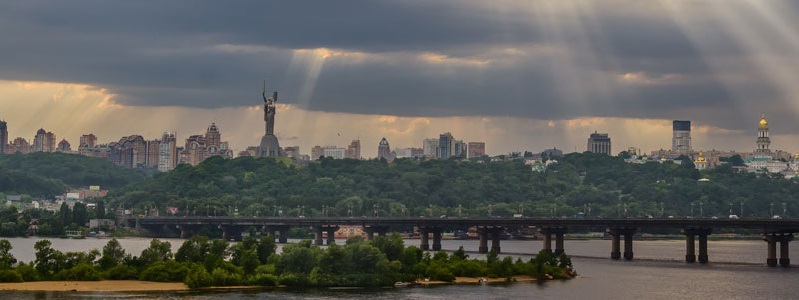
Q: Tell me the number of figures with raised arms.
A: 1